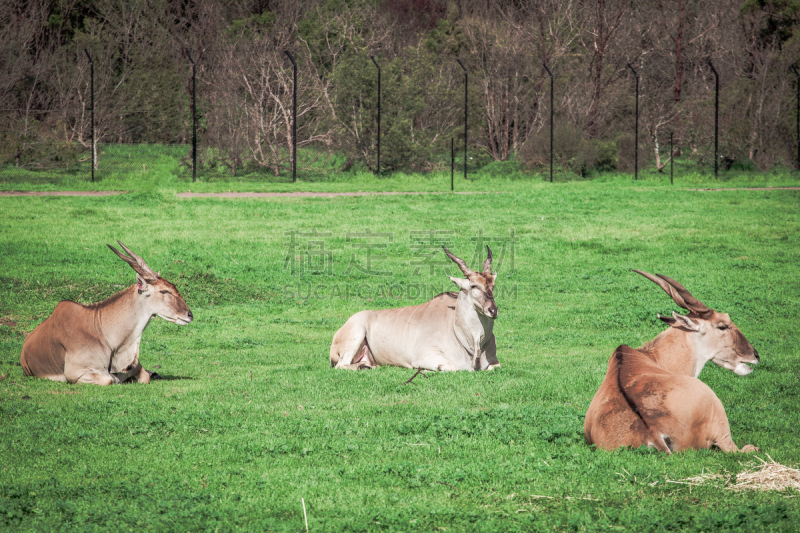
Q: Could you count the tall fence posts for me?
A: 9